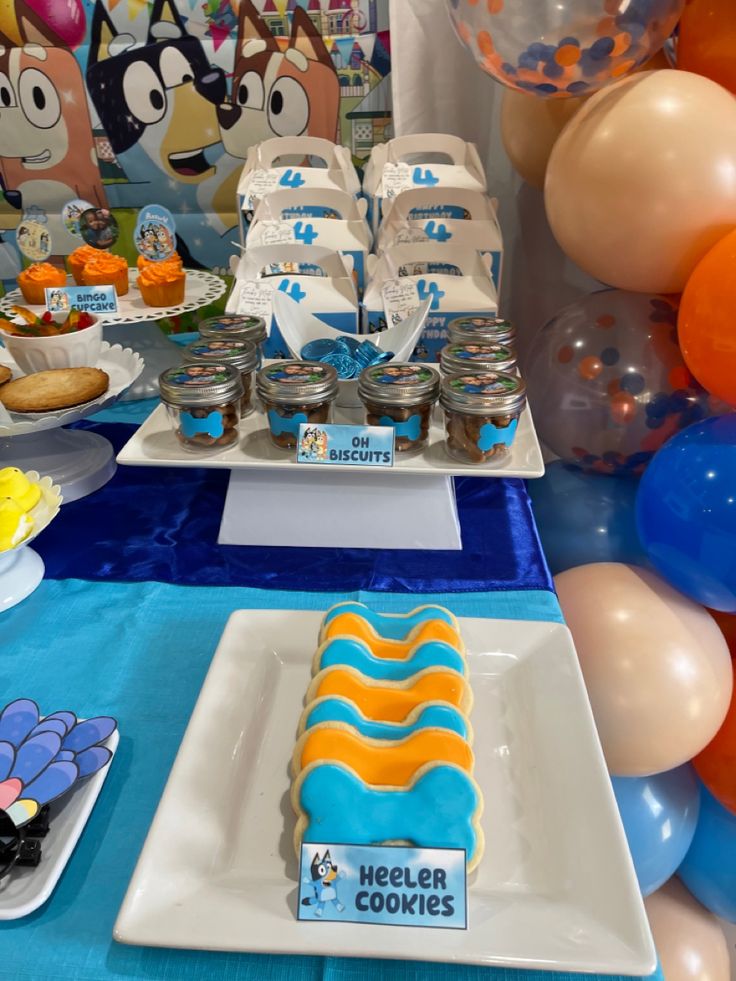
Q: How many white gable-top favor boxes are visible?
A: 6